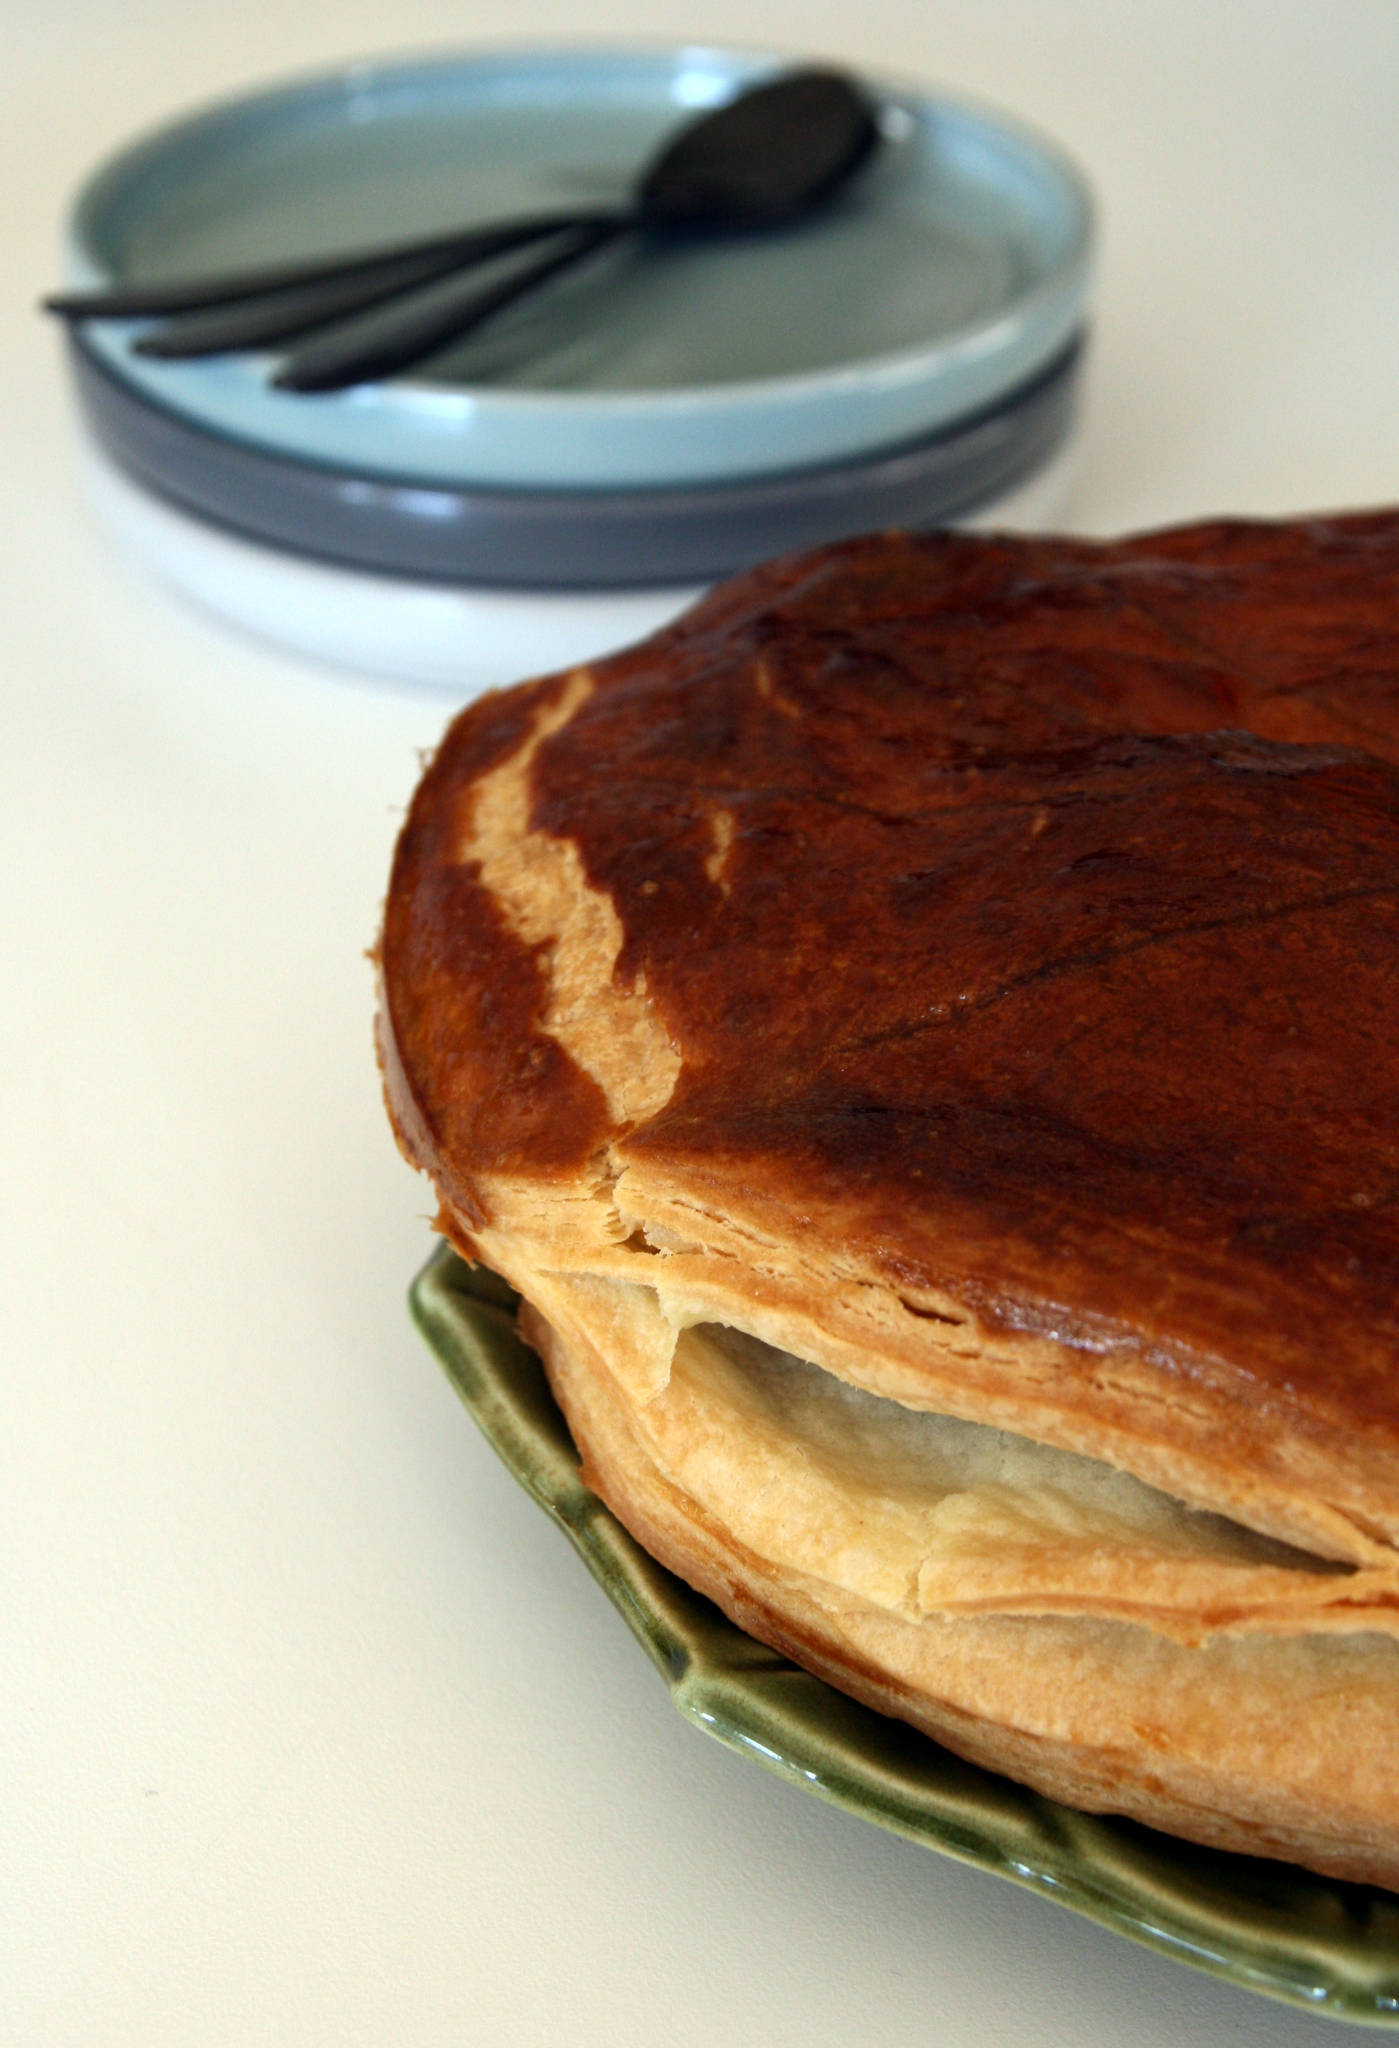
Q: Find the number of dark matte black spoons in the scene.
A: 3